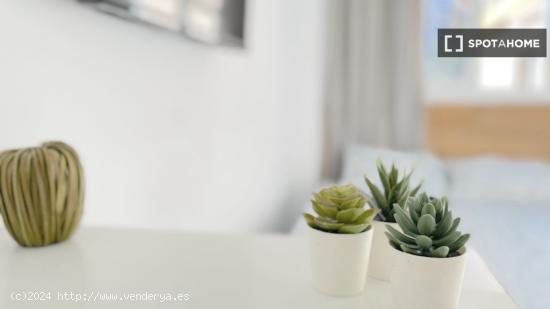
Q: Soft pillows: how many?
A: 2